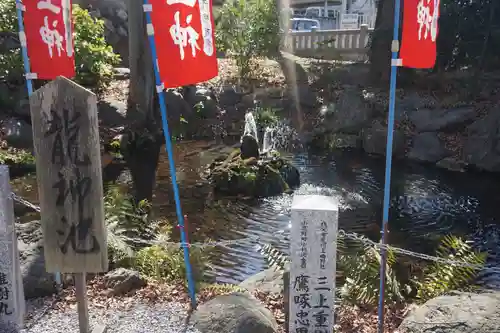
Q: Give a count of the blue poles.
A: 3